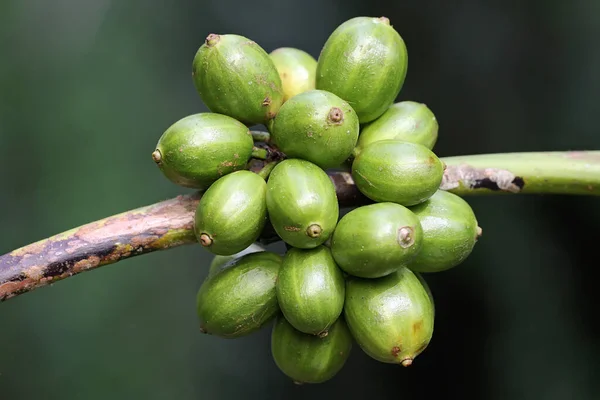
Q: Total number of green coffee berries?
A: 15